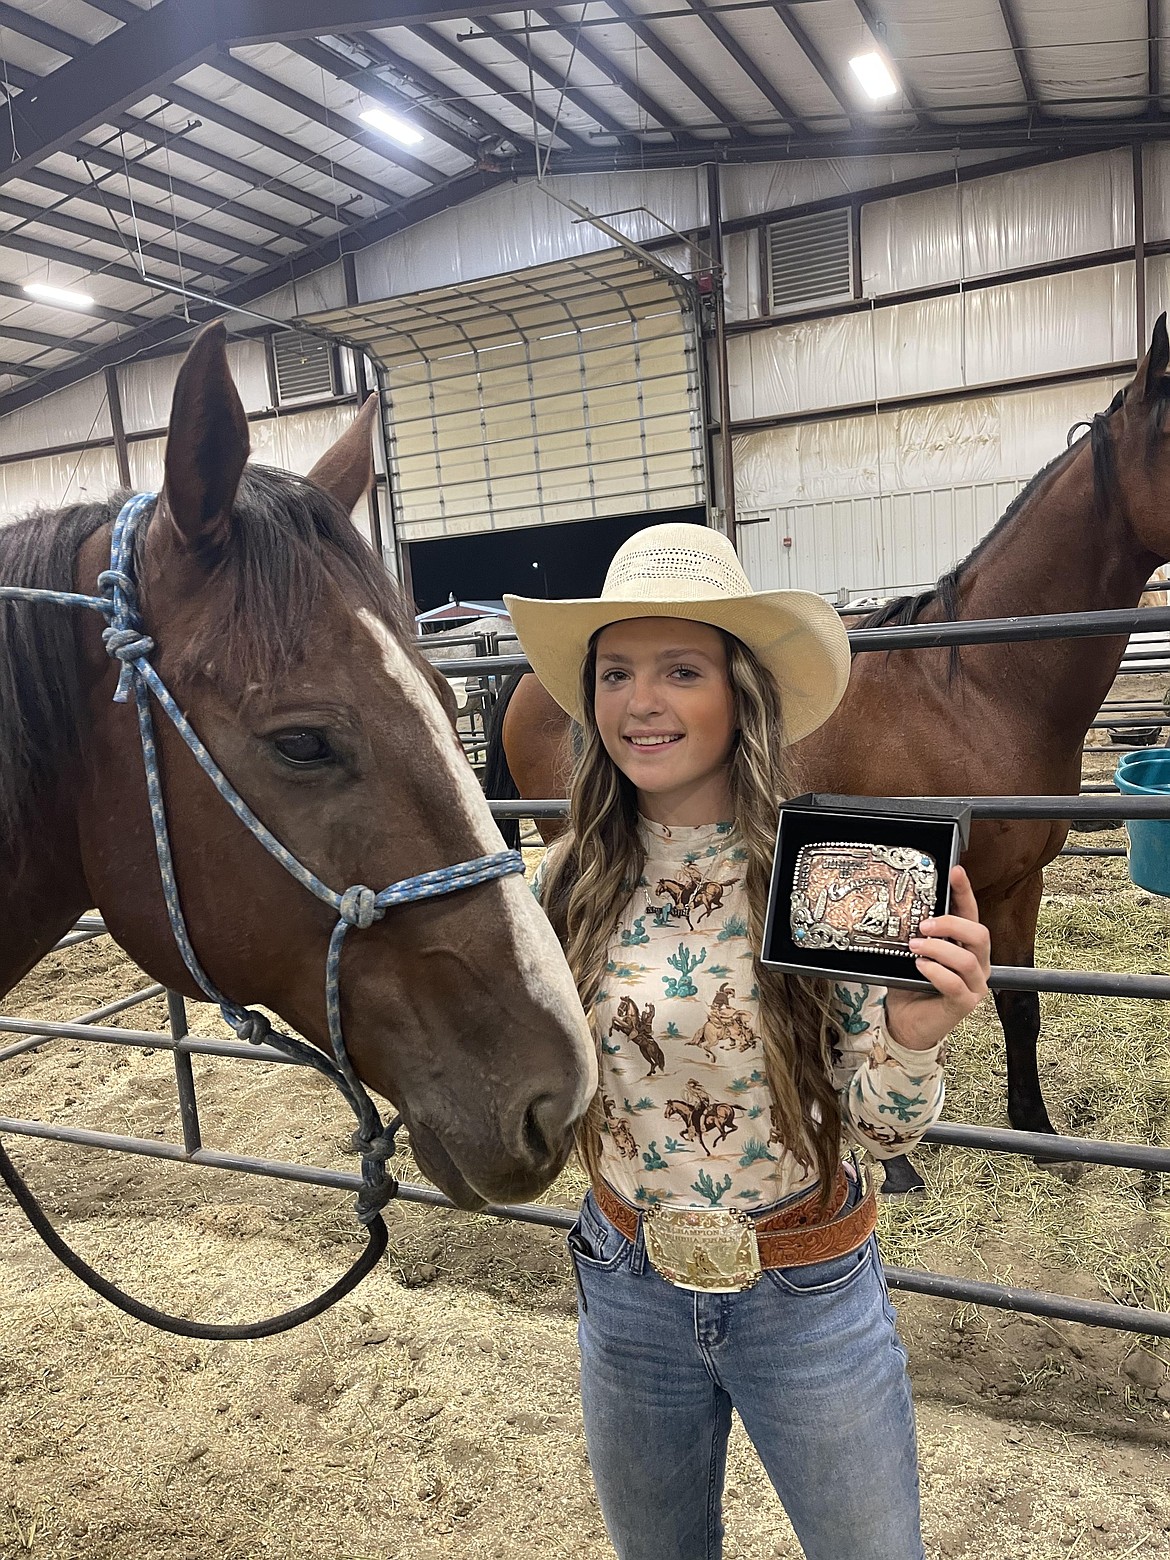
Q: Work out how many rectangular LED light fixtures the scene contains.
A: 3